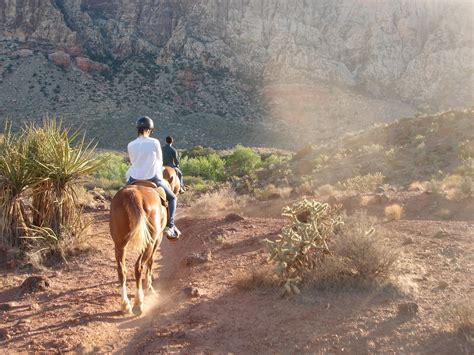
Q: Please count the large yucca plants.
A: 2